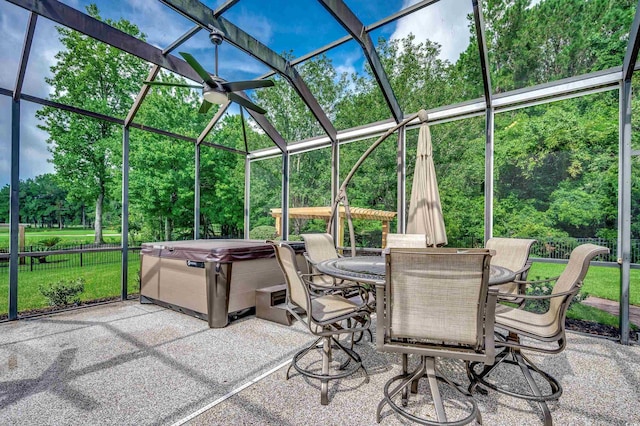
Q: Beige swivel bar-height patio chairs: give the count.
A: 6